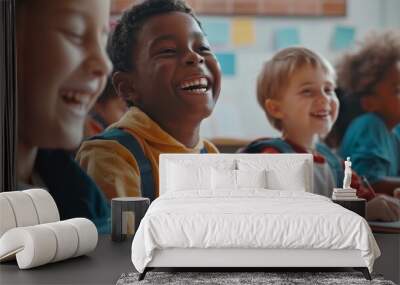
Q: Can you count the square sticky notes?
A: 5